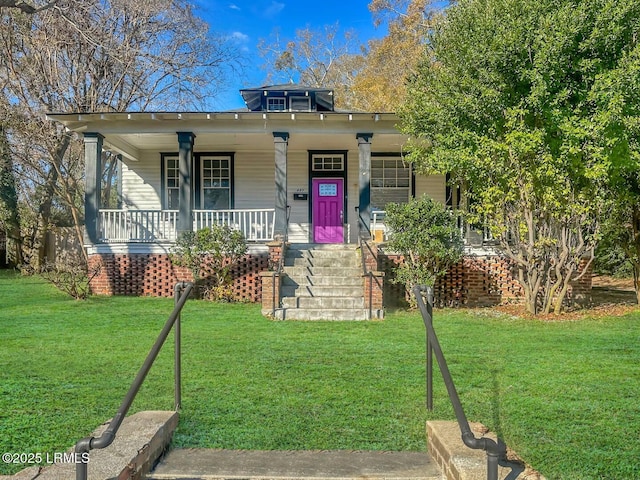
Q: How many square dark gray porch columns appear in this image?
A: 4